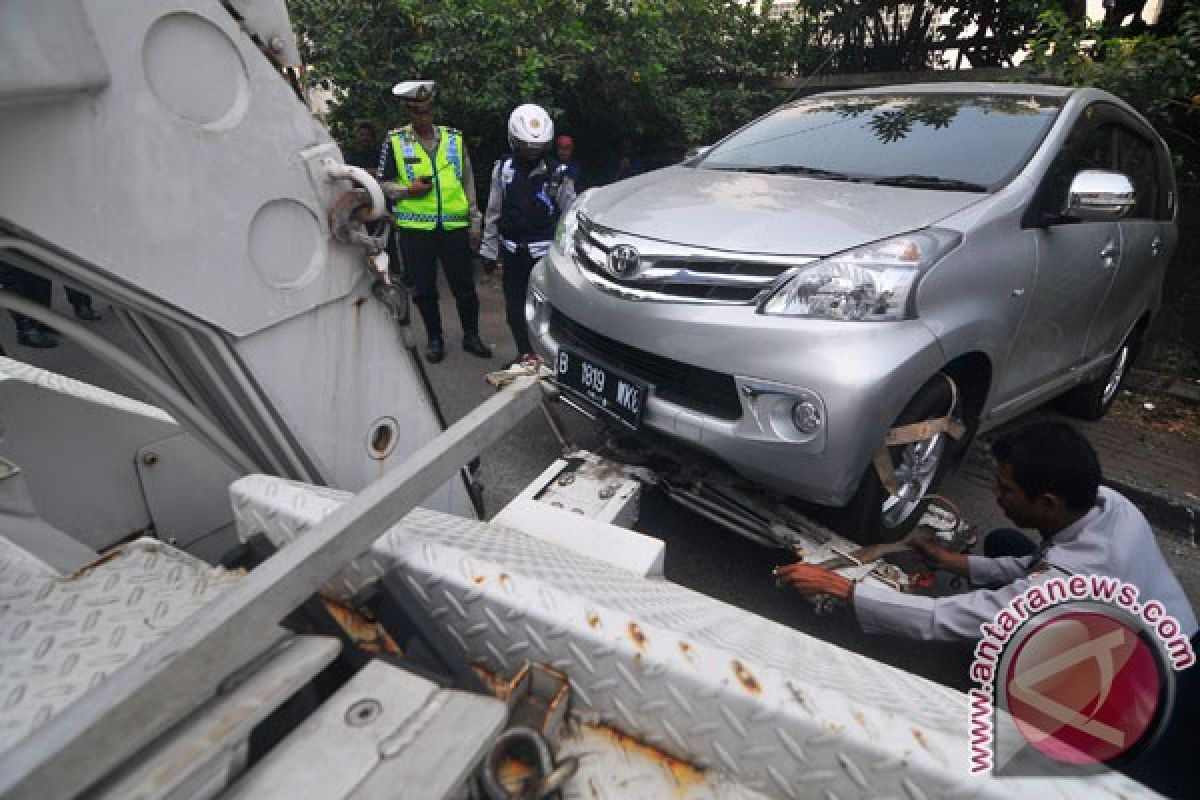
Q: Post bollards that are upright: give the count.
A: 0